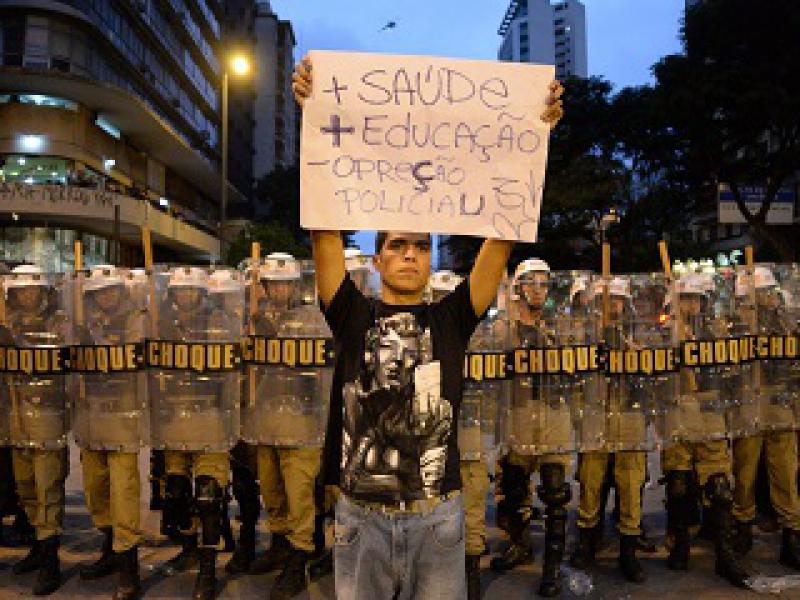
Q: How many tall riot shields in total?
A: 9